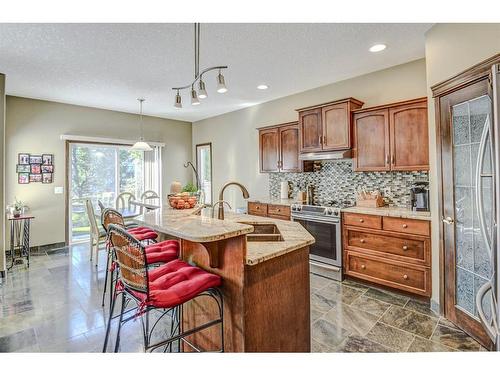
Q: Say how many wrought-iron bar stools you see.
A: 3